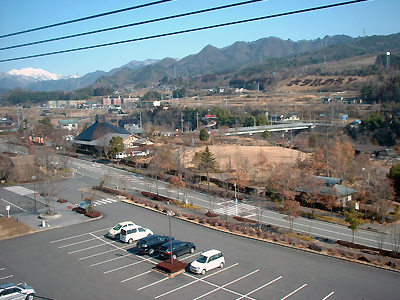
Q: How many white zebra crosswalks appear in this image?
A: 3